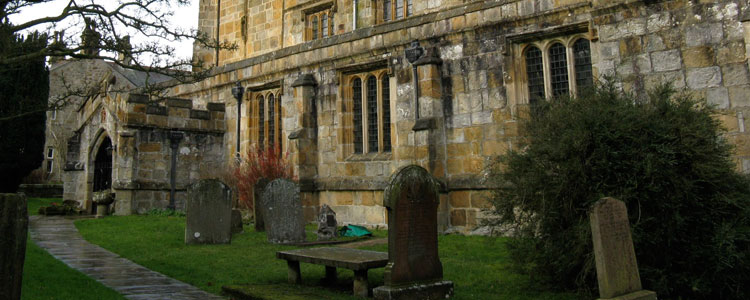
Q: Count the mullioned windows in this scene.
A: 5